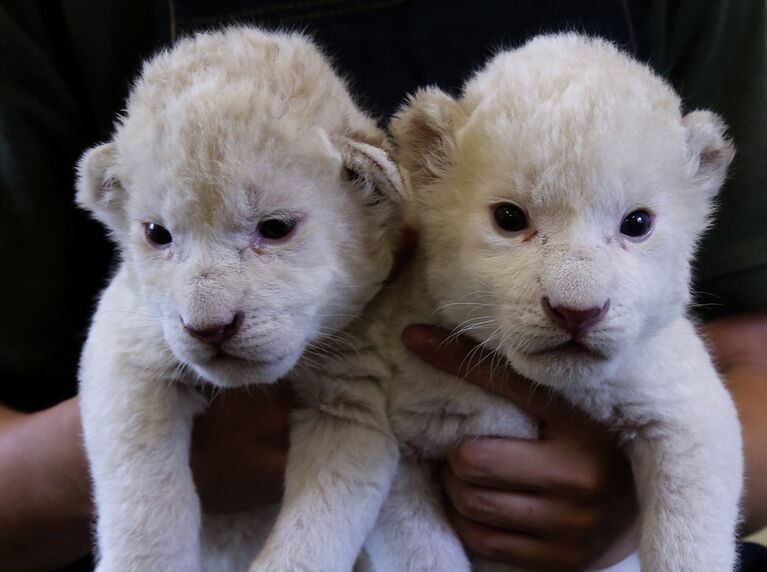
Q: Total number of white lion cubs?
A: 2